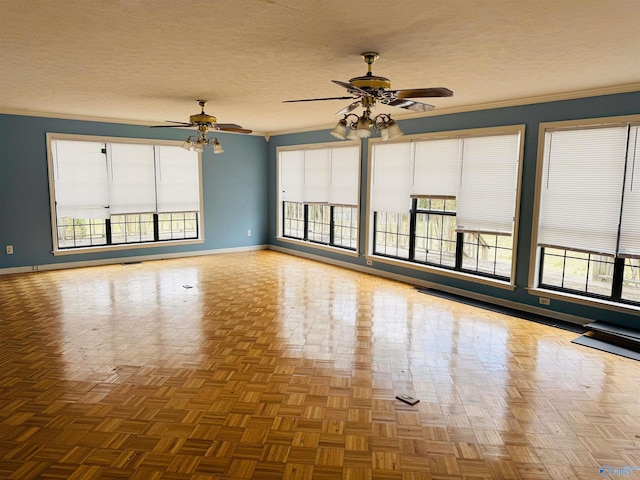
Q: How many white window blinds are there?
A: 11